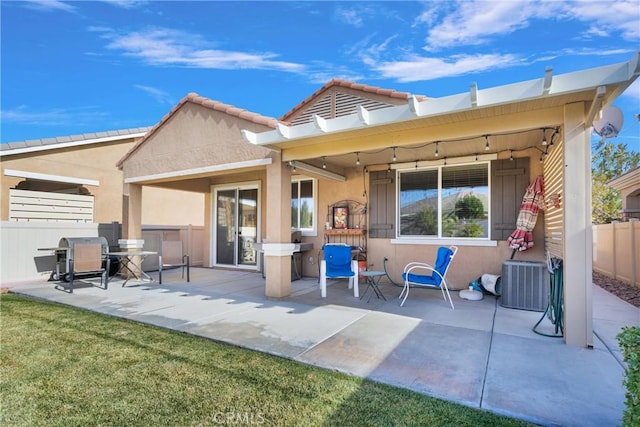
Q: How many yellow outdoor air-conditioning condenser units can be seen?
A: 0